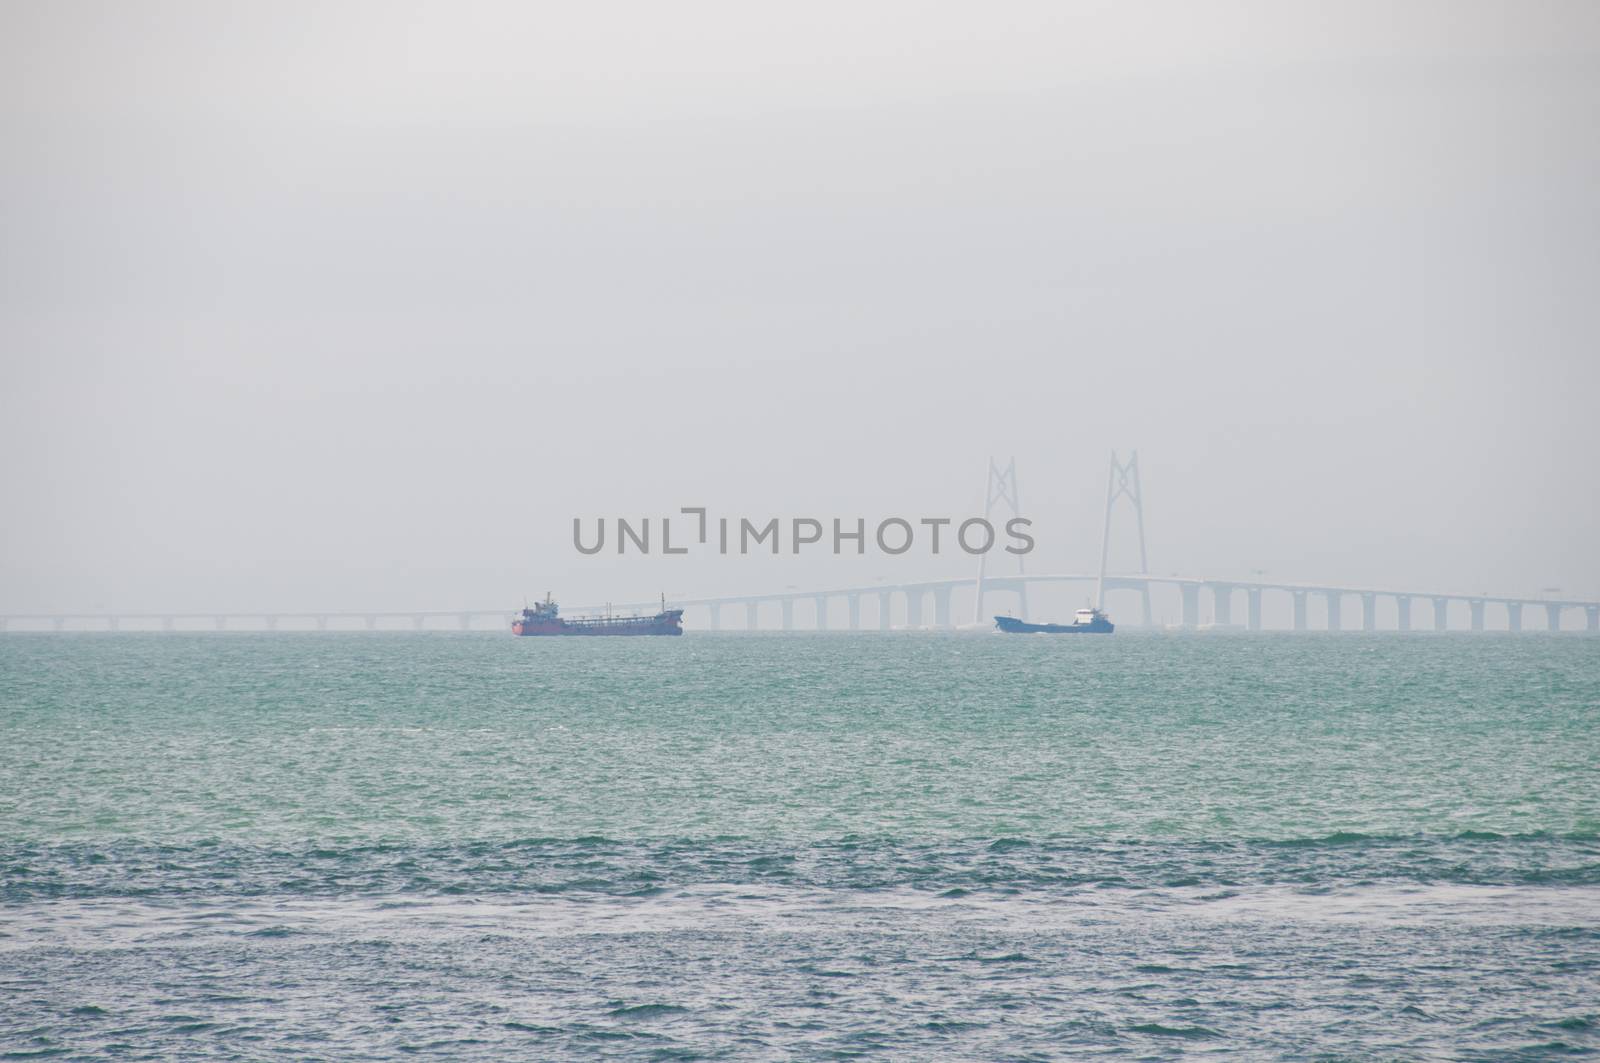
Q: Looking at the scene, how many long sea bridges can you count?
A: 1